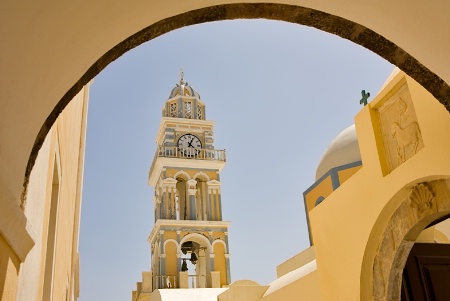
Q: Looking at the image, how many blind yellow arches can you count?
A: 2